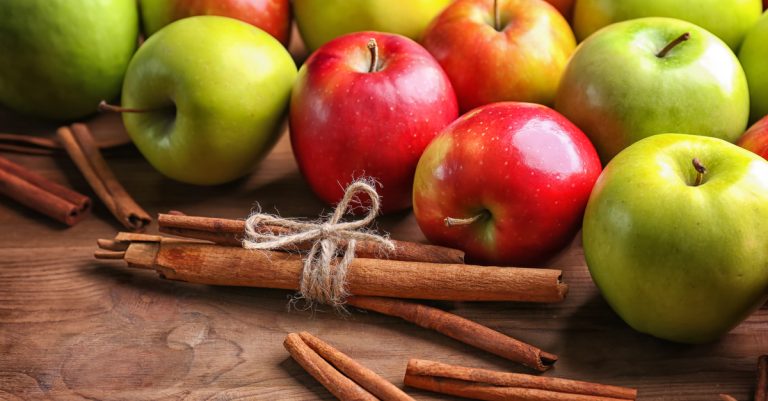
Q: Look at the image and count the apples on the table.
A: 13